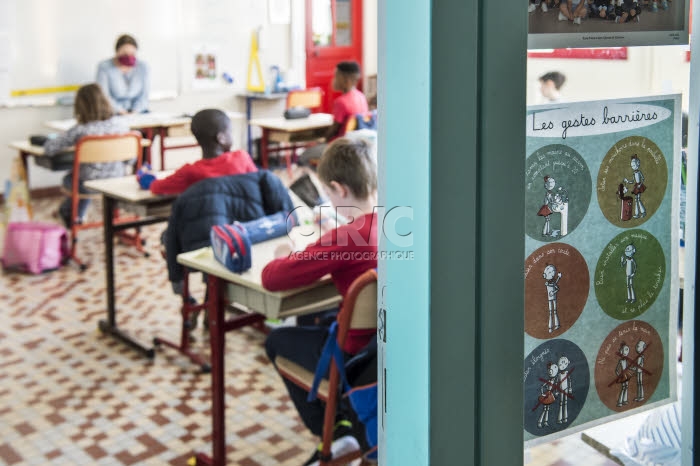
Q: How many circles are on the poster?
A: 6